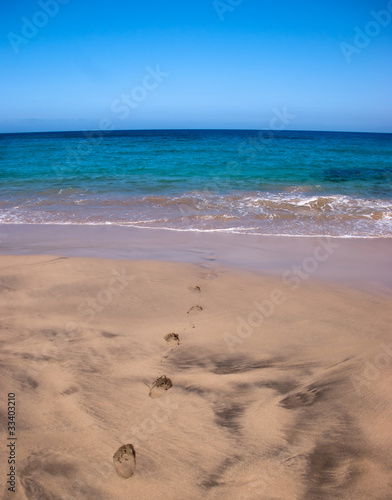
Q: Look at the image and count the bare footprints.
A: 5